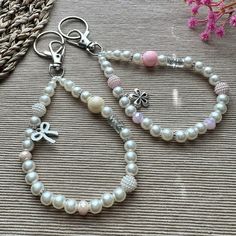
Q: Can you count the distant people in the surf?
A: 0